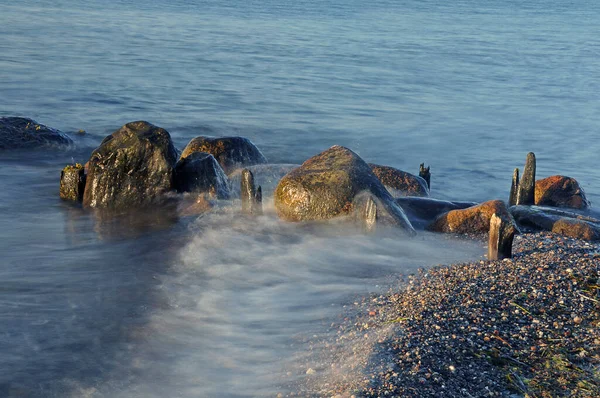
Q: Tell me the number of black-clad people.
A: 0